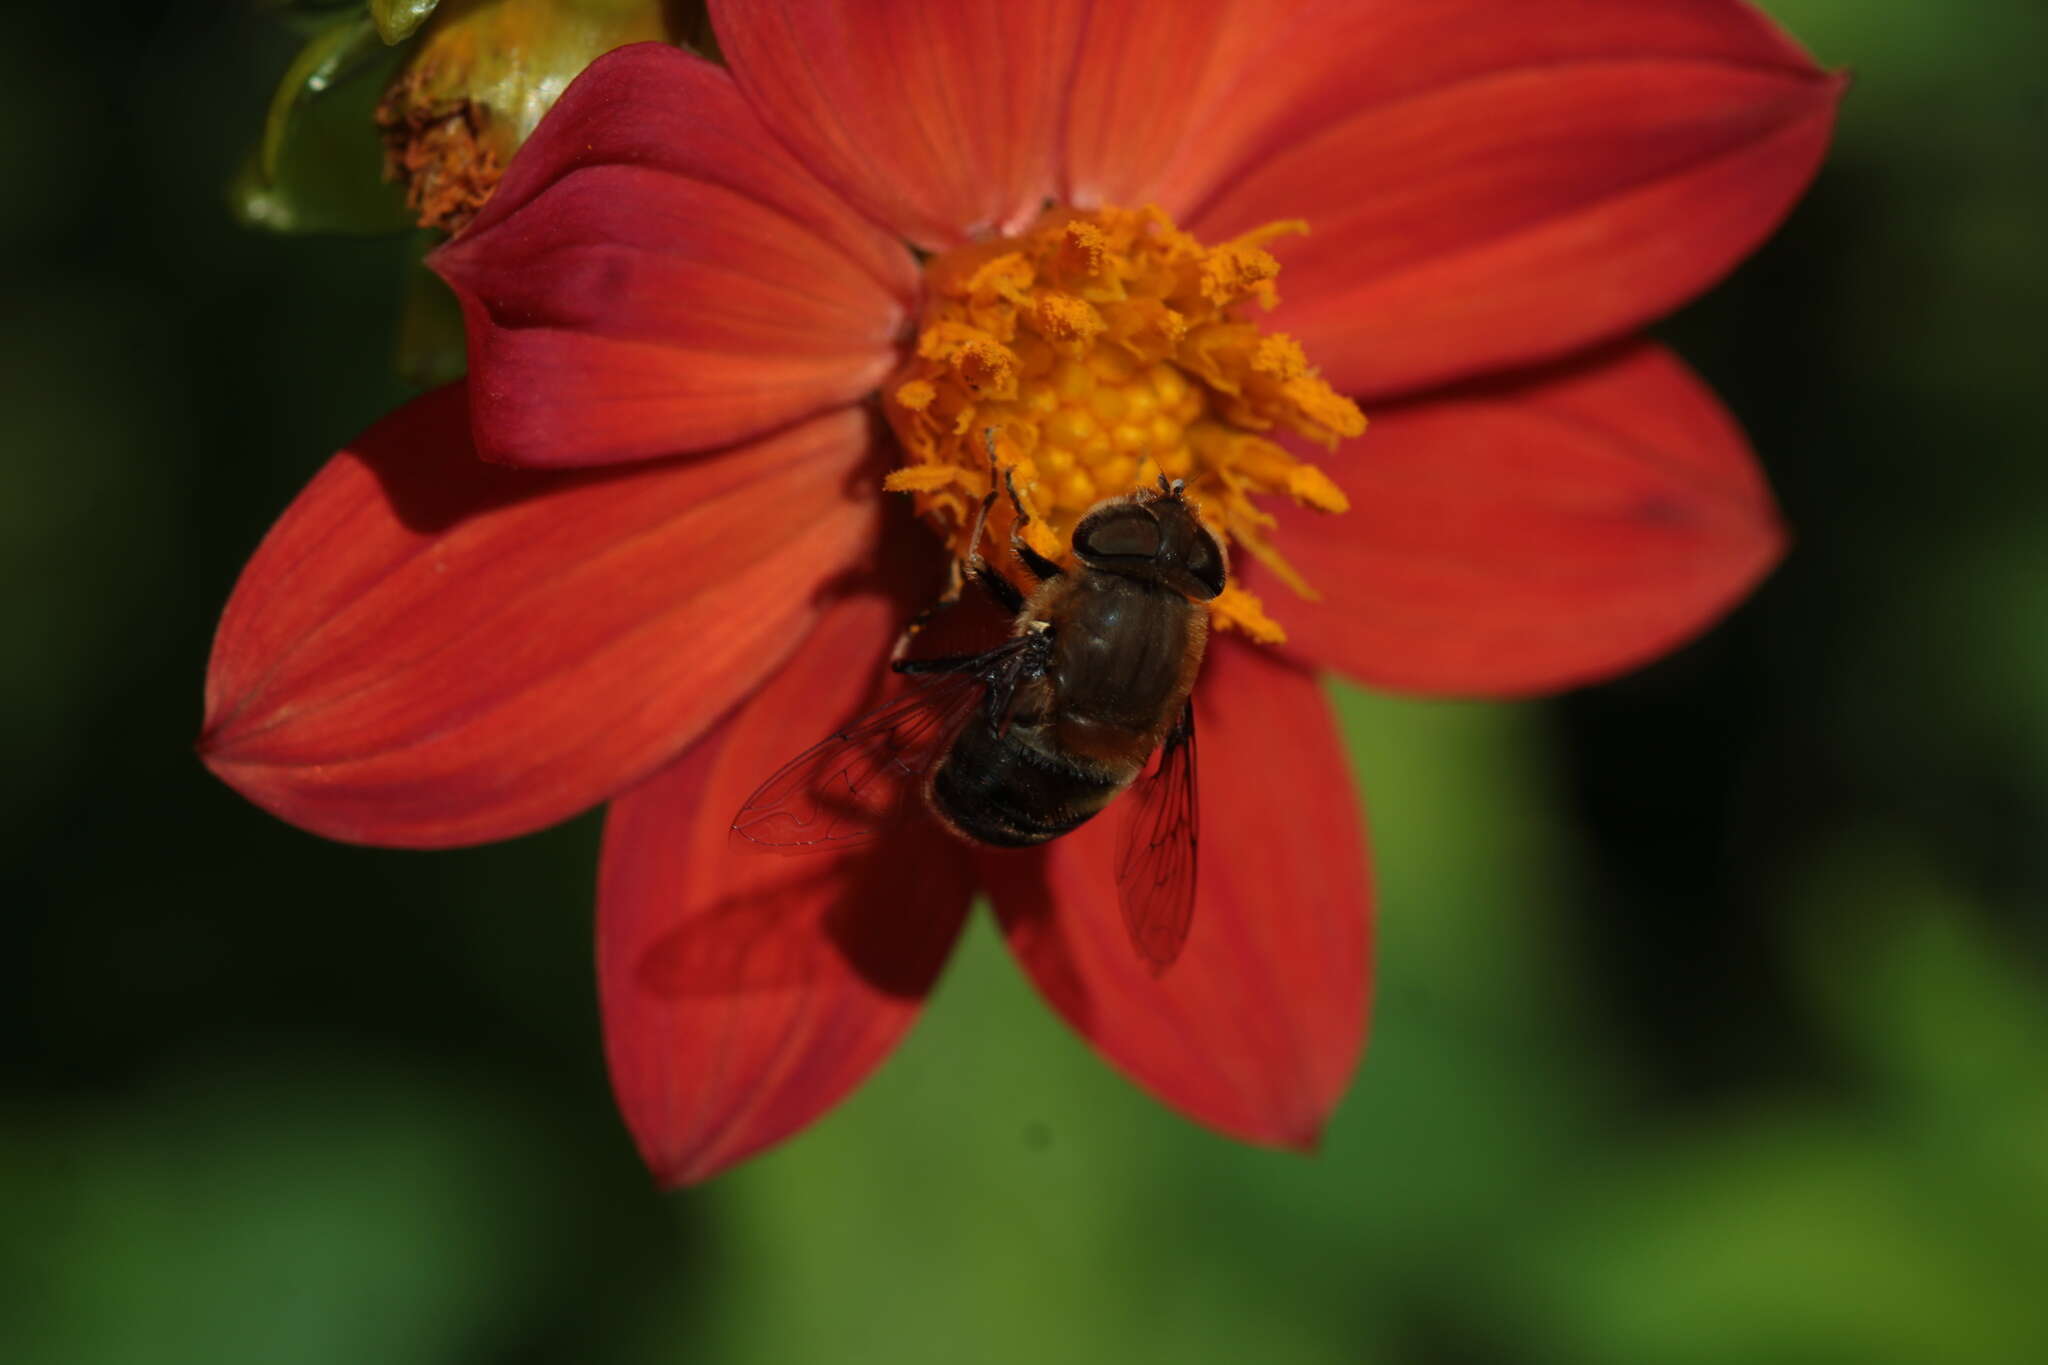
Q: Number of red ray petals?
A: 8